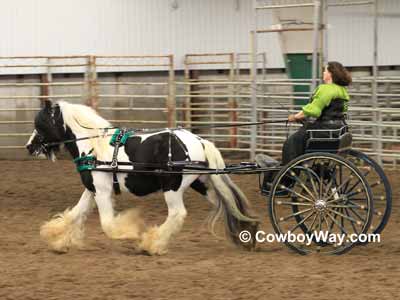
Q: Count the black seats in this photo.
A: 1